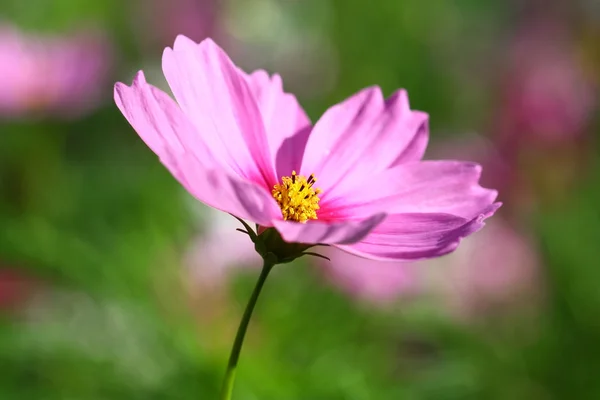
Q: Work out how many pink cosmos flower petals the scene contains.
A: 8